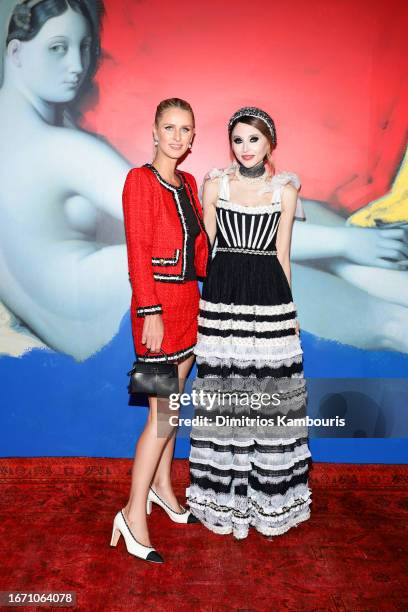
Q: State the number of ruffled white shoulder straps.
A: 2